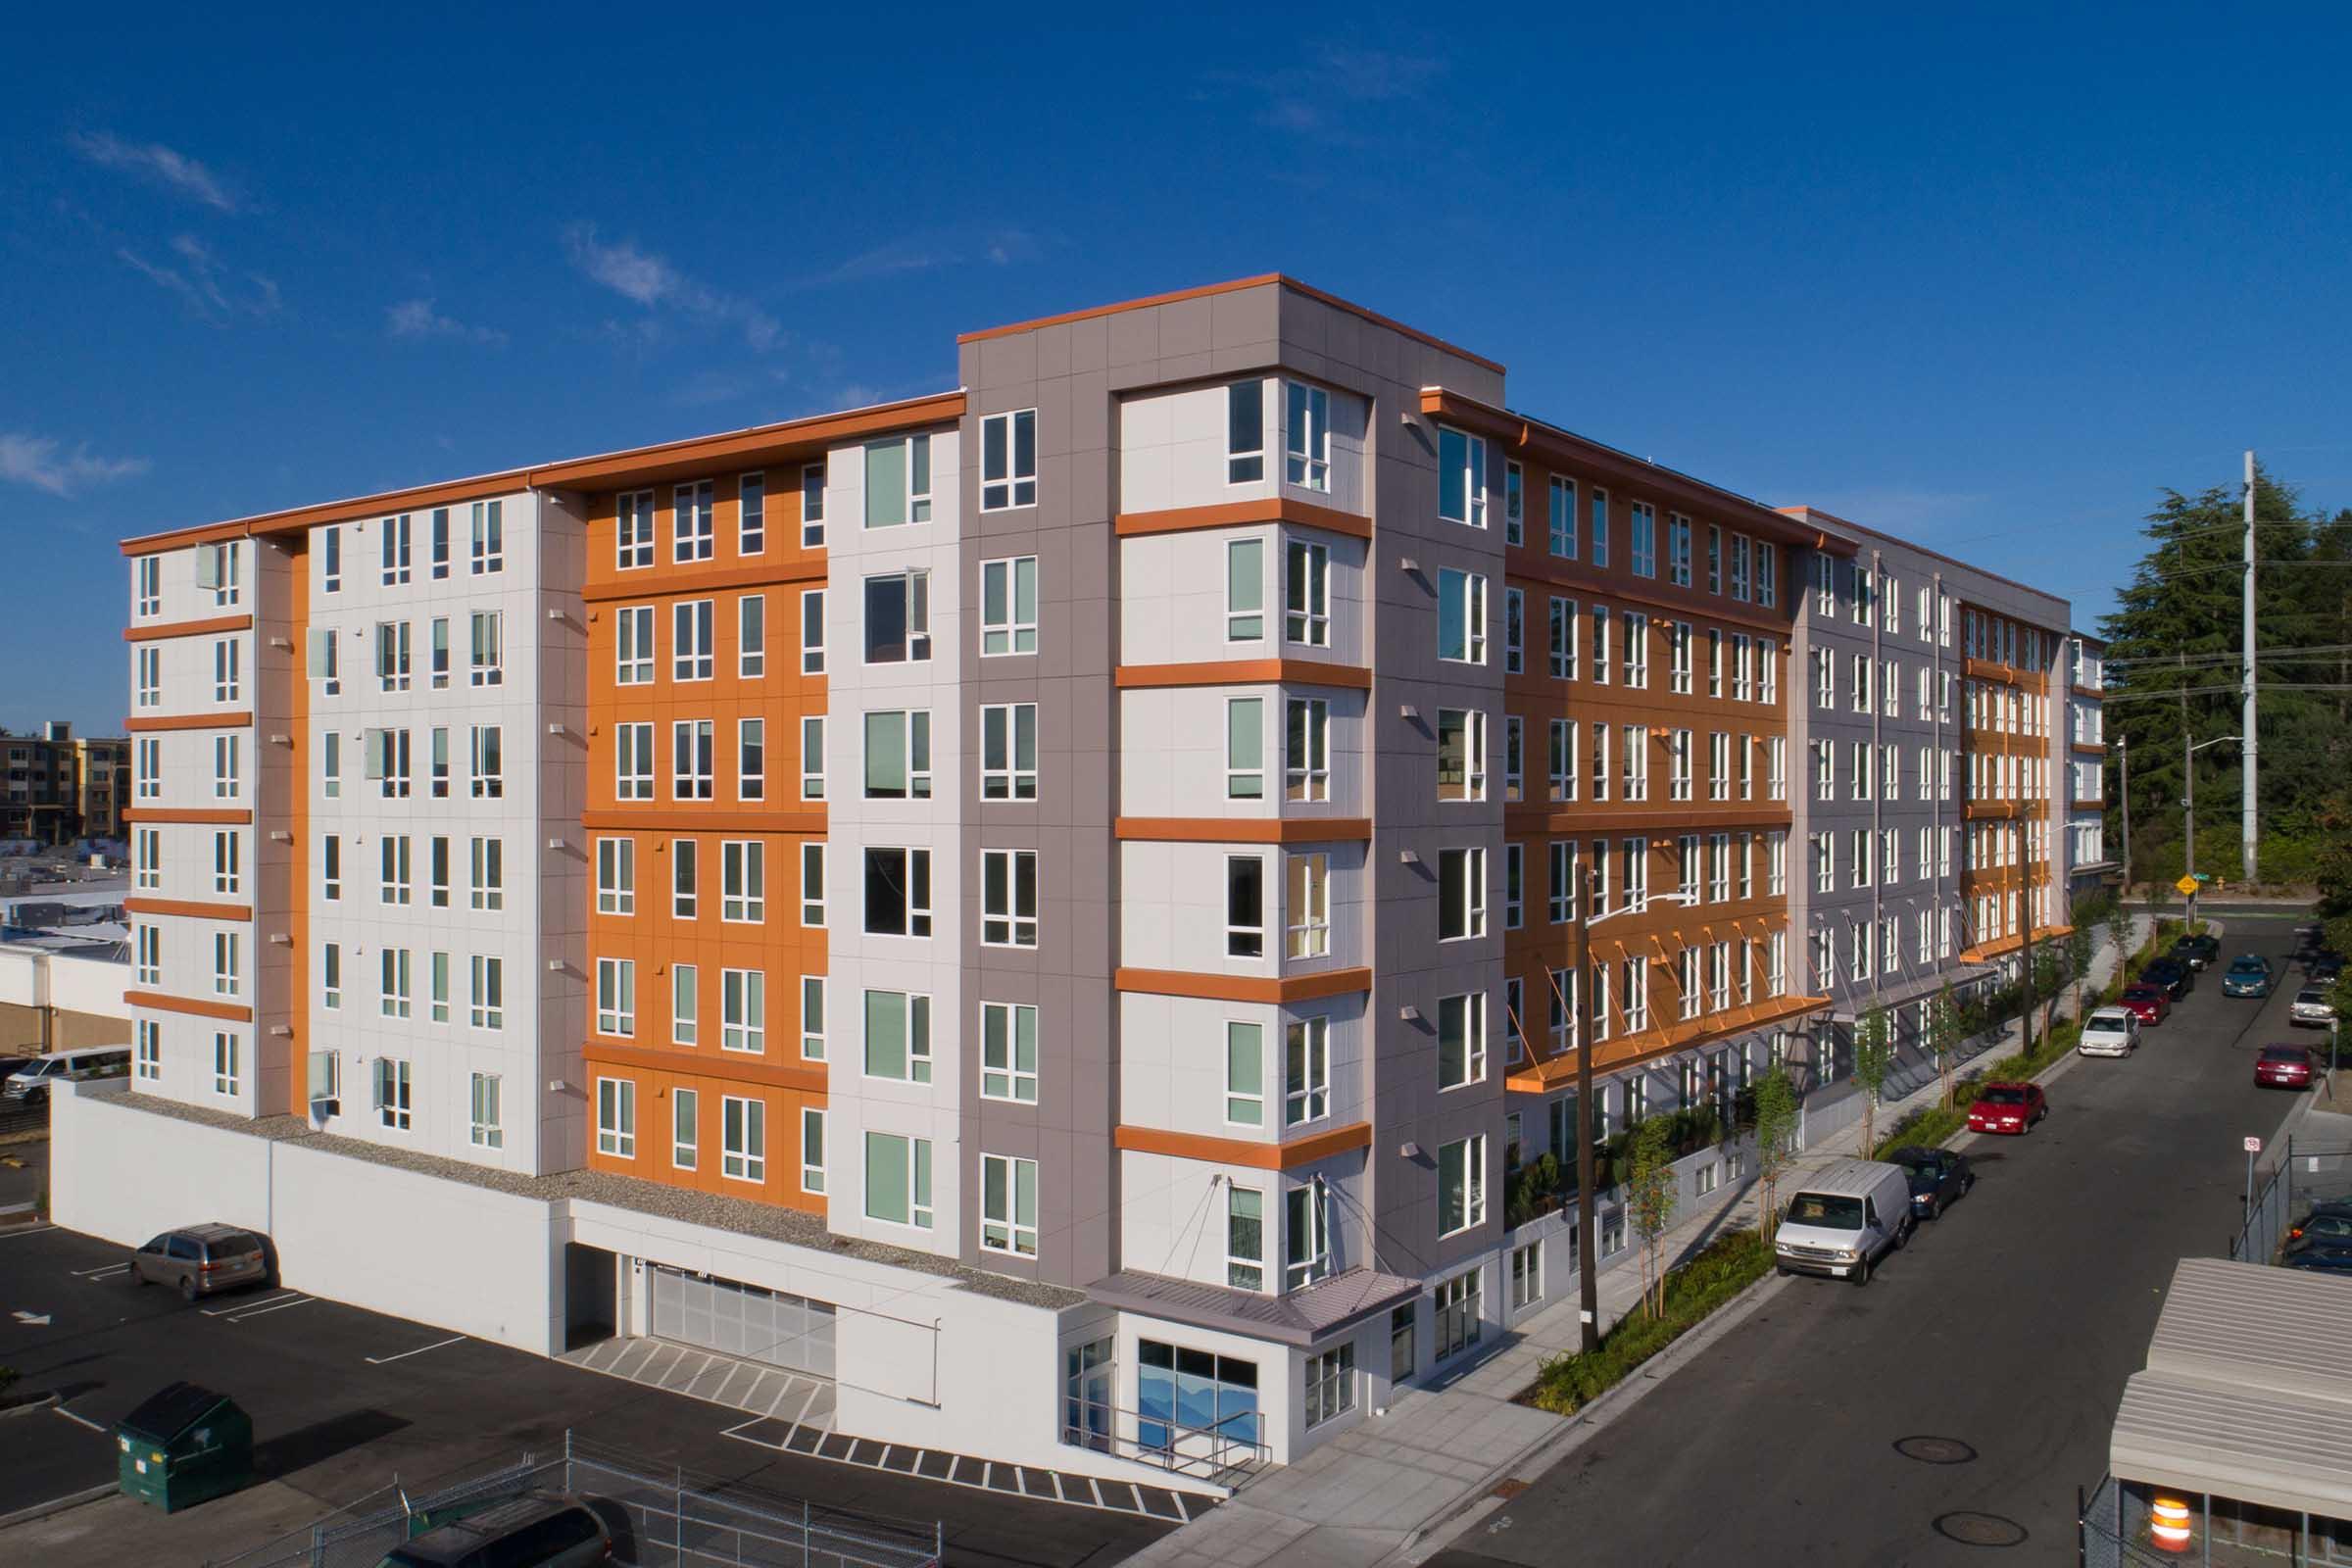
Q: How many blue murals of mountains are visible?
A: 1